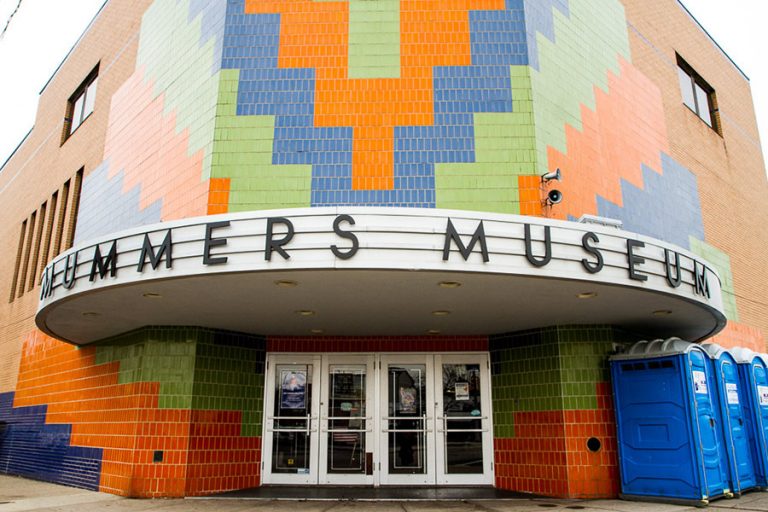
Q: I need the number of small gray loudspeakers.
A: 2